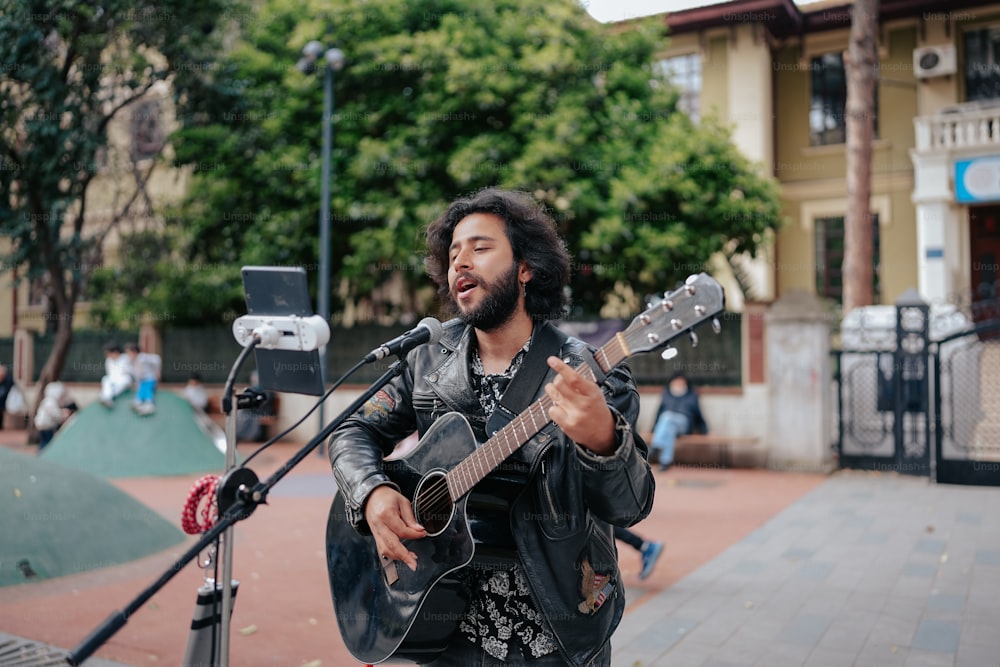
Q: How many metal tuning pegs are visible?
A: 6